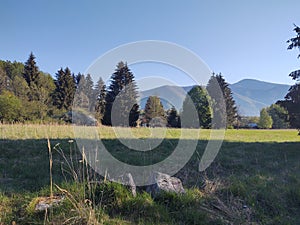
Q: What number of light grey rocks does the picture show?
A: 3